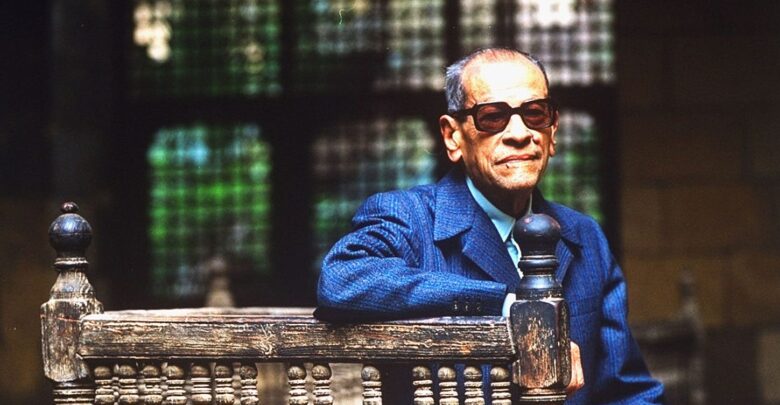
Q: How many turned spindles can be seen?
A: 14